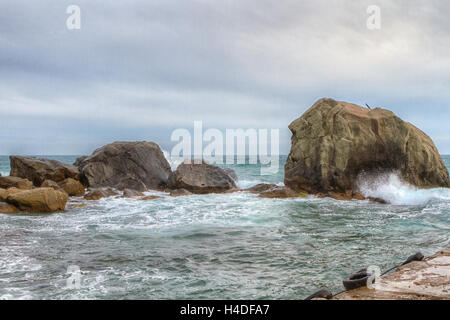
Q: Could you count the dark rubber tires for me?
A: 3